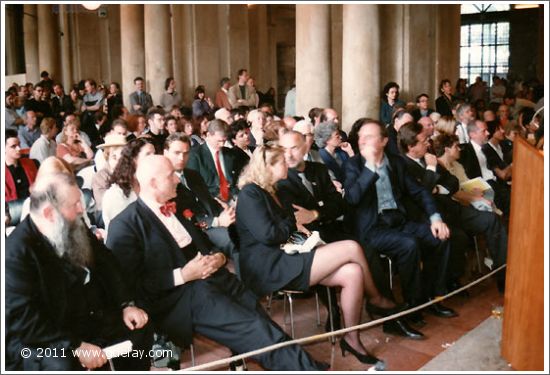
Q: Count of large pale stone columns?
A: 6